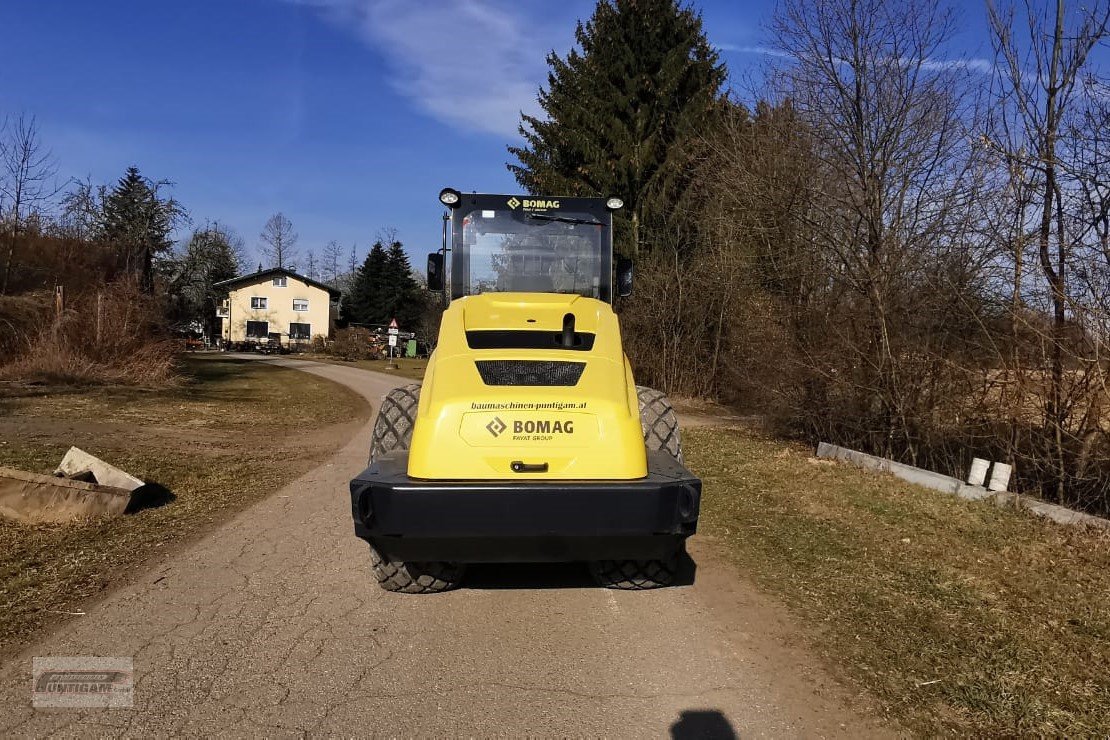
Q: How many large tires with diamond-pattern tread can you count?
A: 2